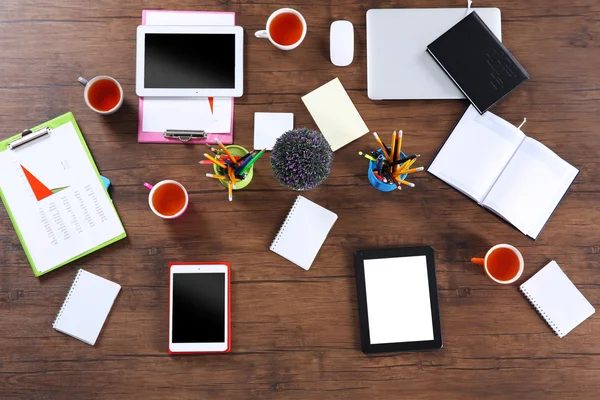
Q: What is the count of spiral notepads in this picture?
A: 3